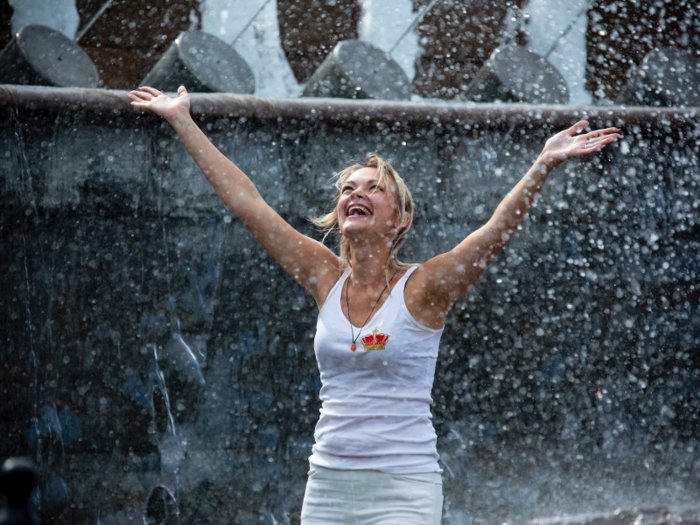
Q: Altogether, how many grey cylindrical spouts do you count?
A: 5